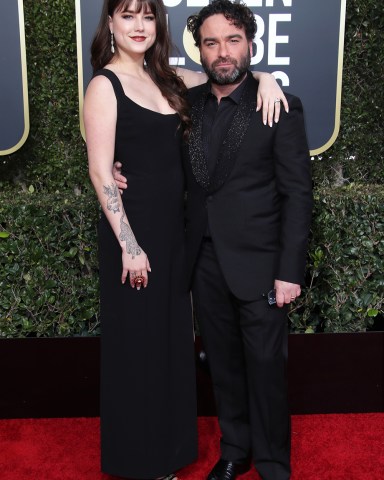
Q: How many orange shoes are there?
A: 0